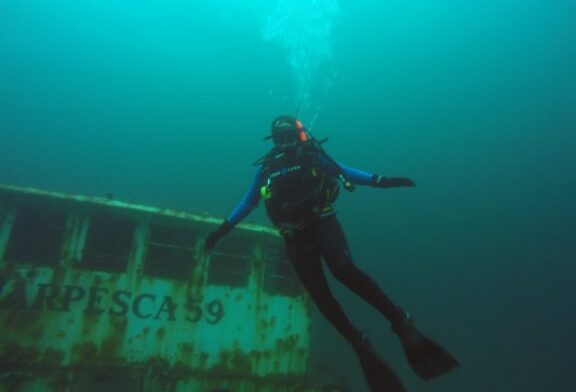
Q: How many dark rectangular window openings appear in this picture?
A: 5